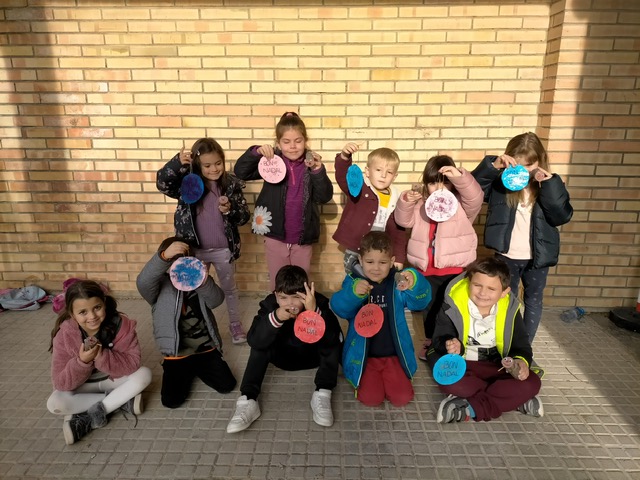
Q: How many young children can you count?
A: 10